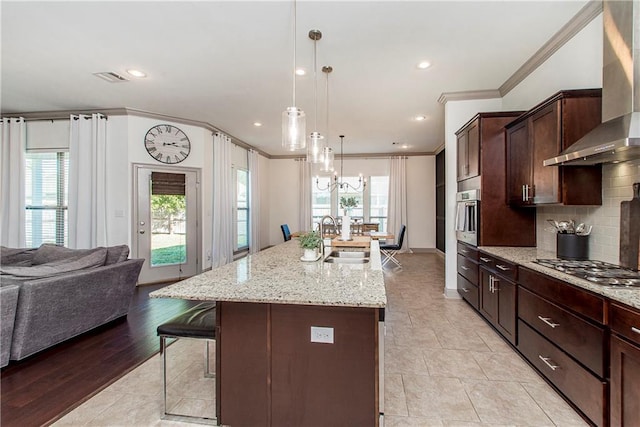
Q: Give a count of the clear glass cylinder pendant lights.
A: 3